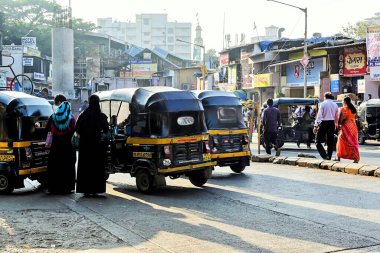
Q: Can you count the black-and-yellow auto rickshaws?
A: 3